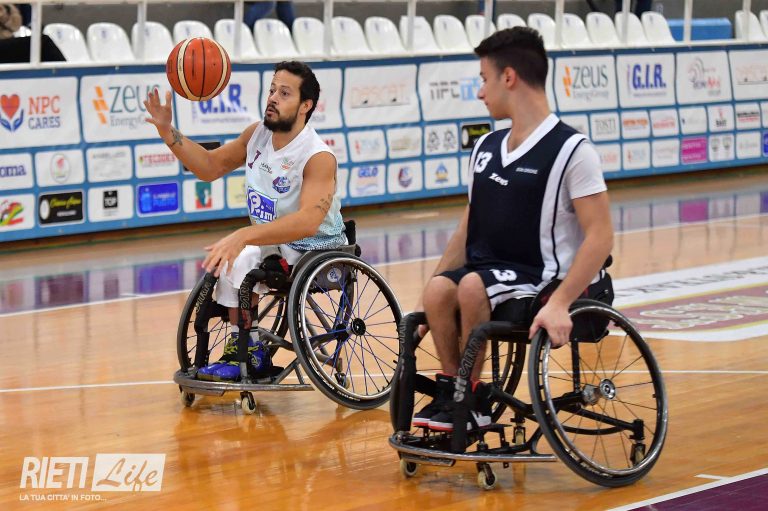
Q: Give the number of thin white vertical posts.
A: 10